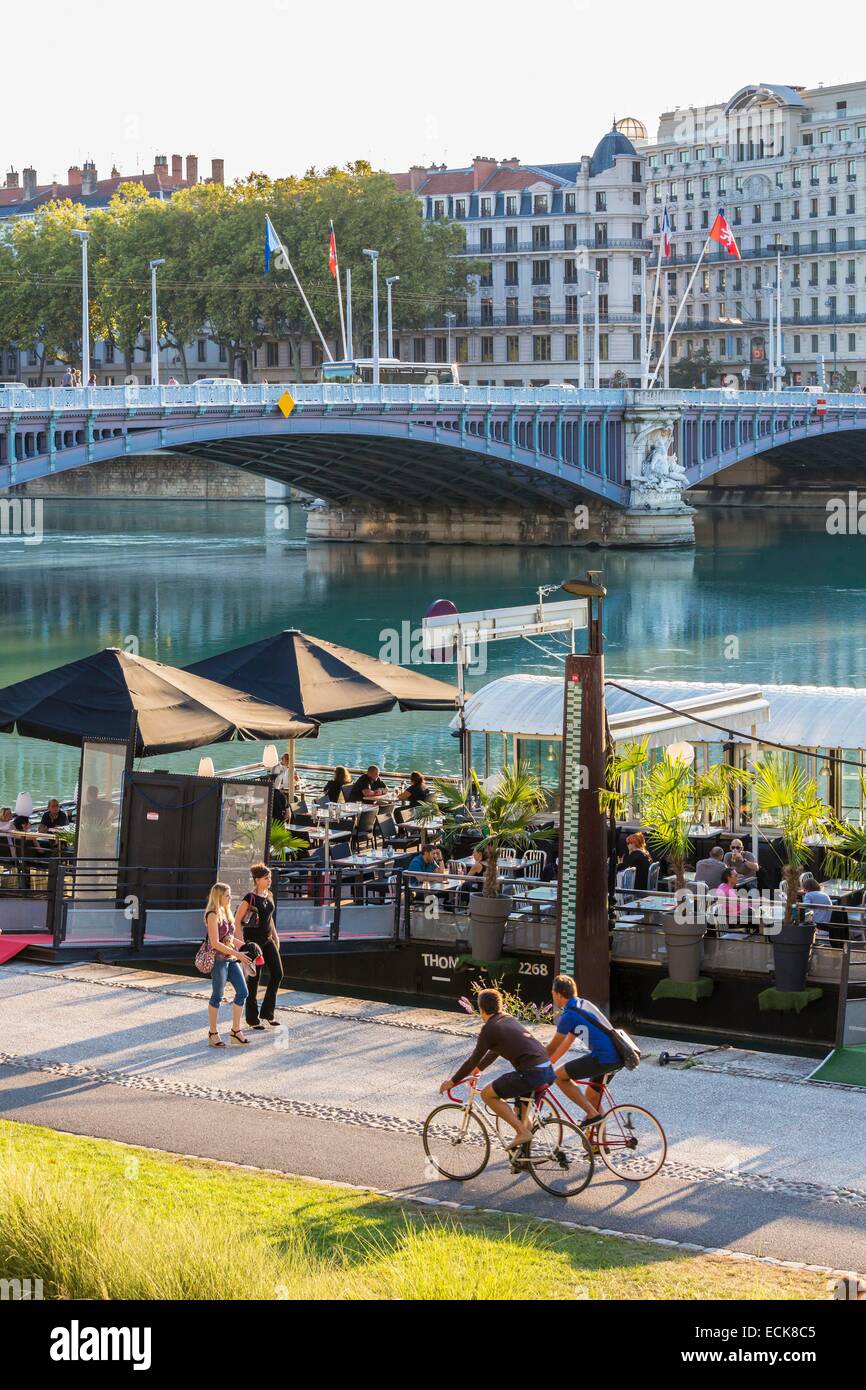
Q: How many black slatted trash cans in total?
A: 0